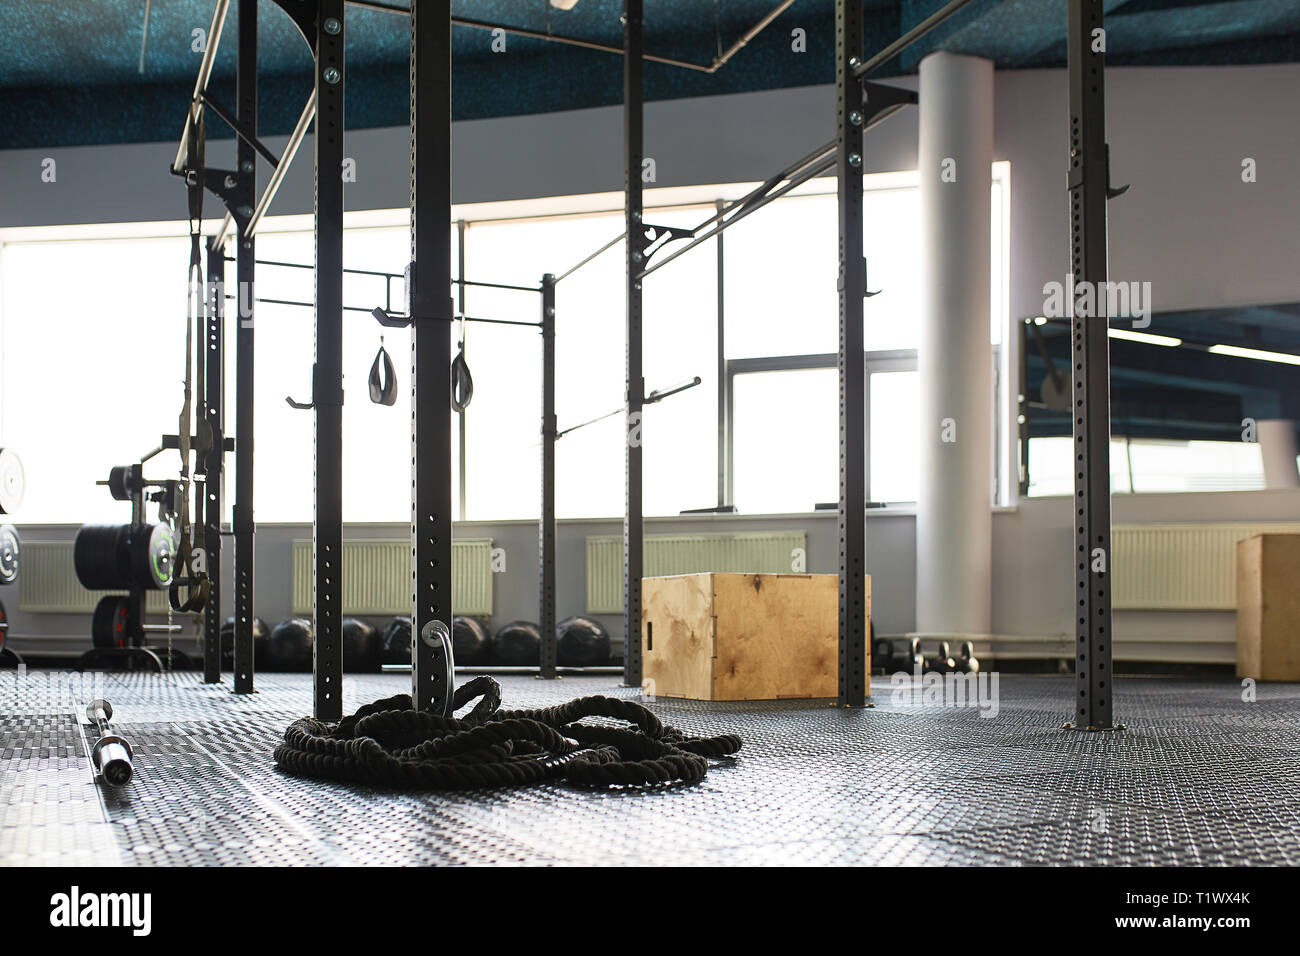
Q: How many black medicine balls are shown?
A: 7